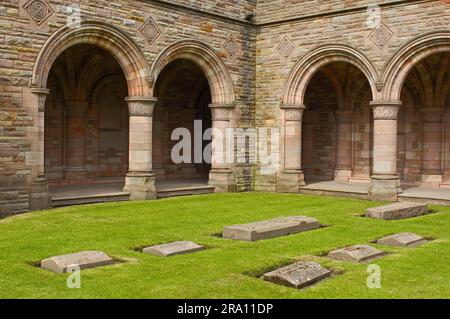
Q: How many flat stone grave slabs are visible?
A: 7